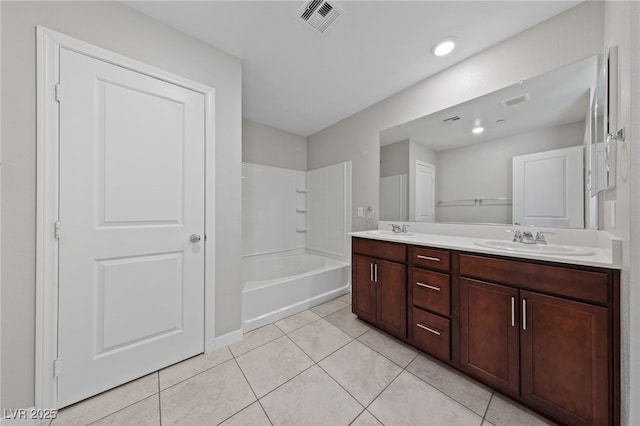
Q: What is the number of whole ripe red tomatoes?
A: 0